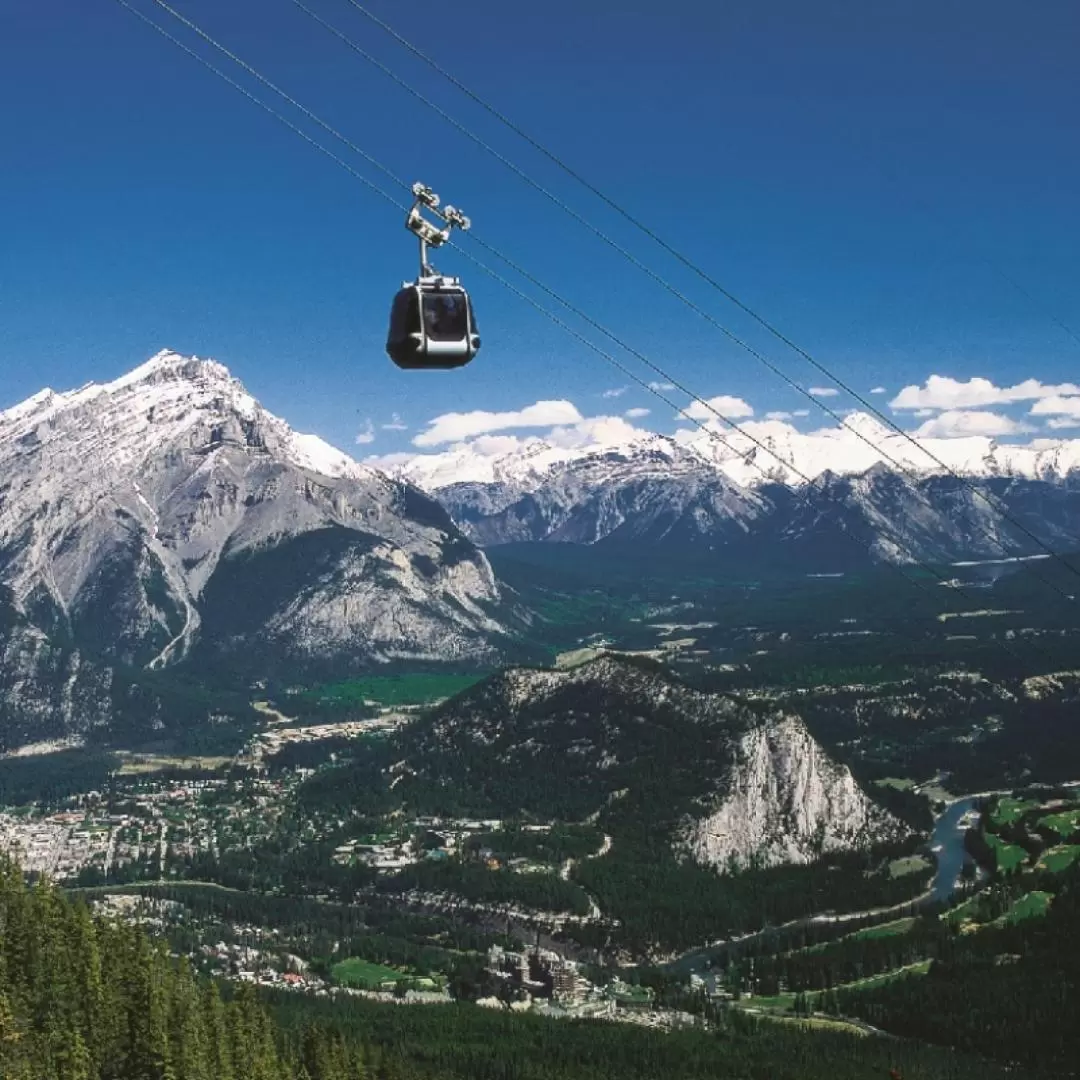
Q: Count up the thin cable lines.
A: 4